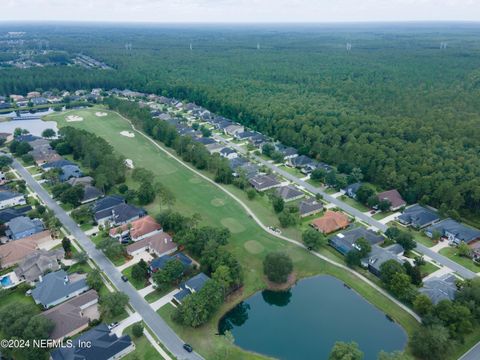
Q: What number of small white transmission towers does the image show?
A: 5